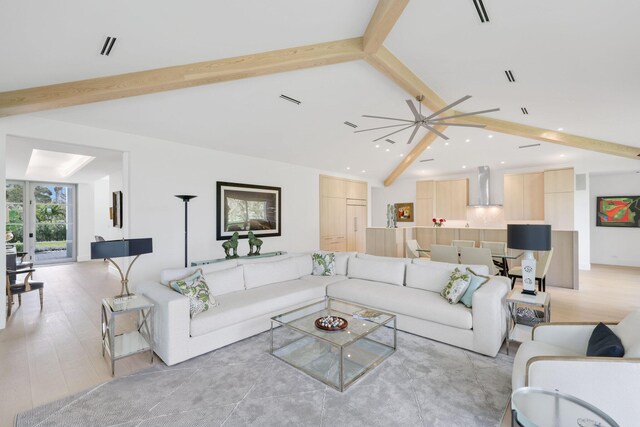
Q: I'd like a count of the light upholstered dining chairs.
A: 6